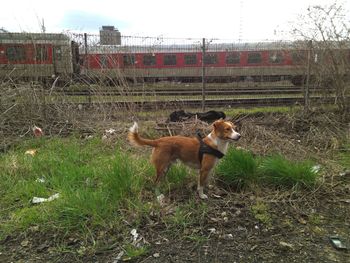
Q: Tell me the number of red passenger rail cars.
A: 2